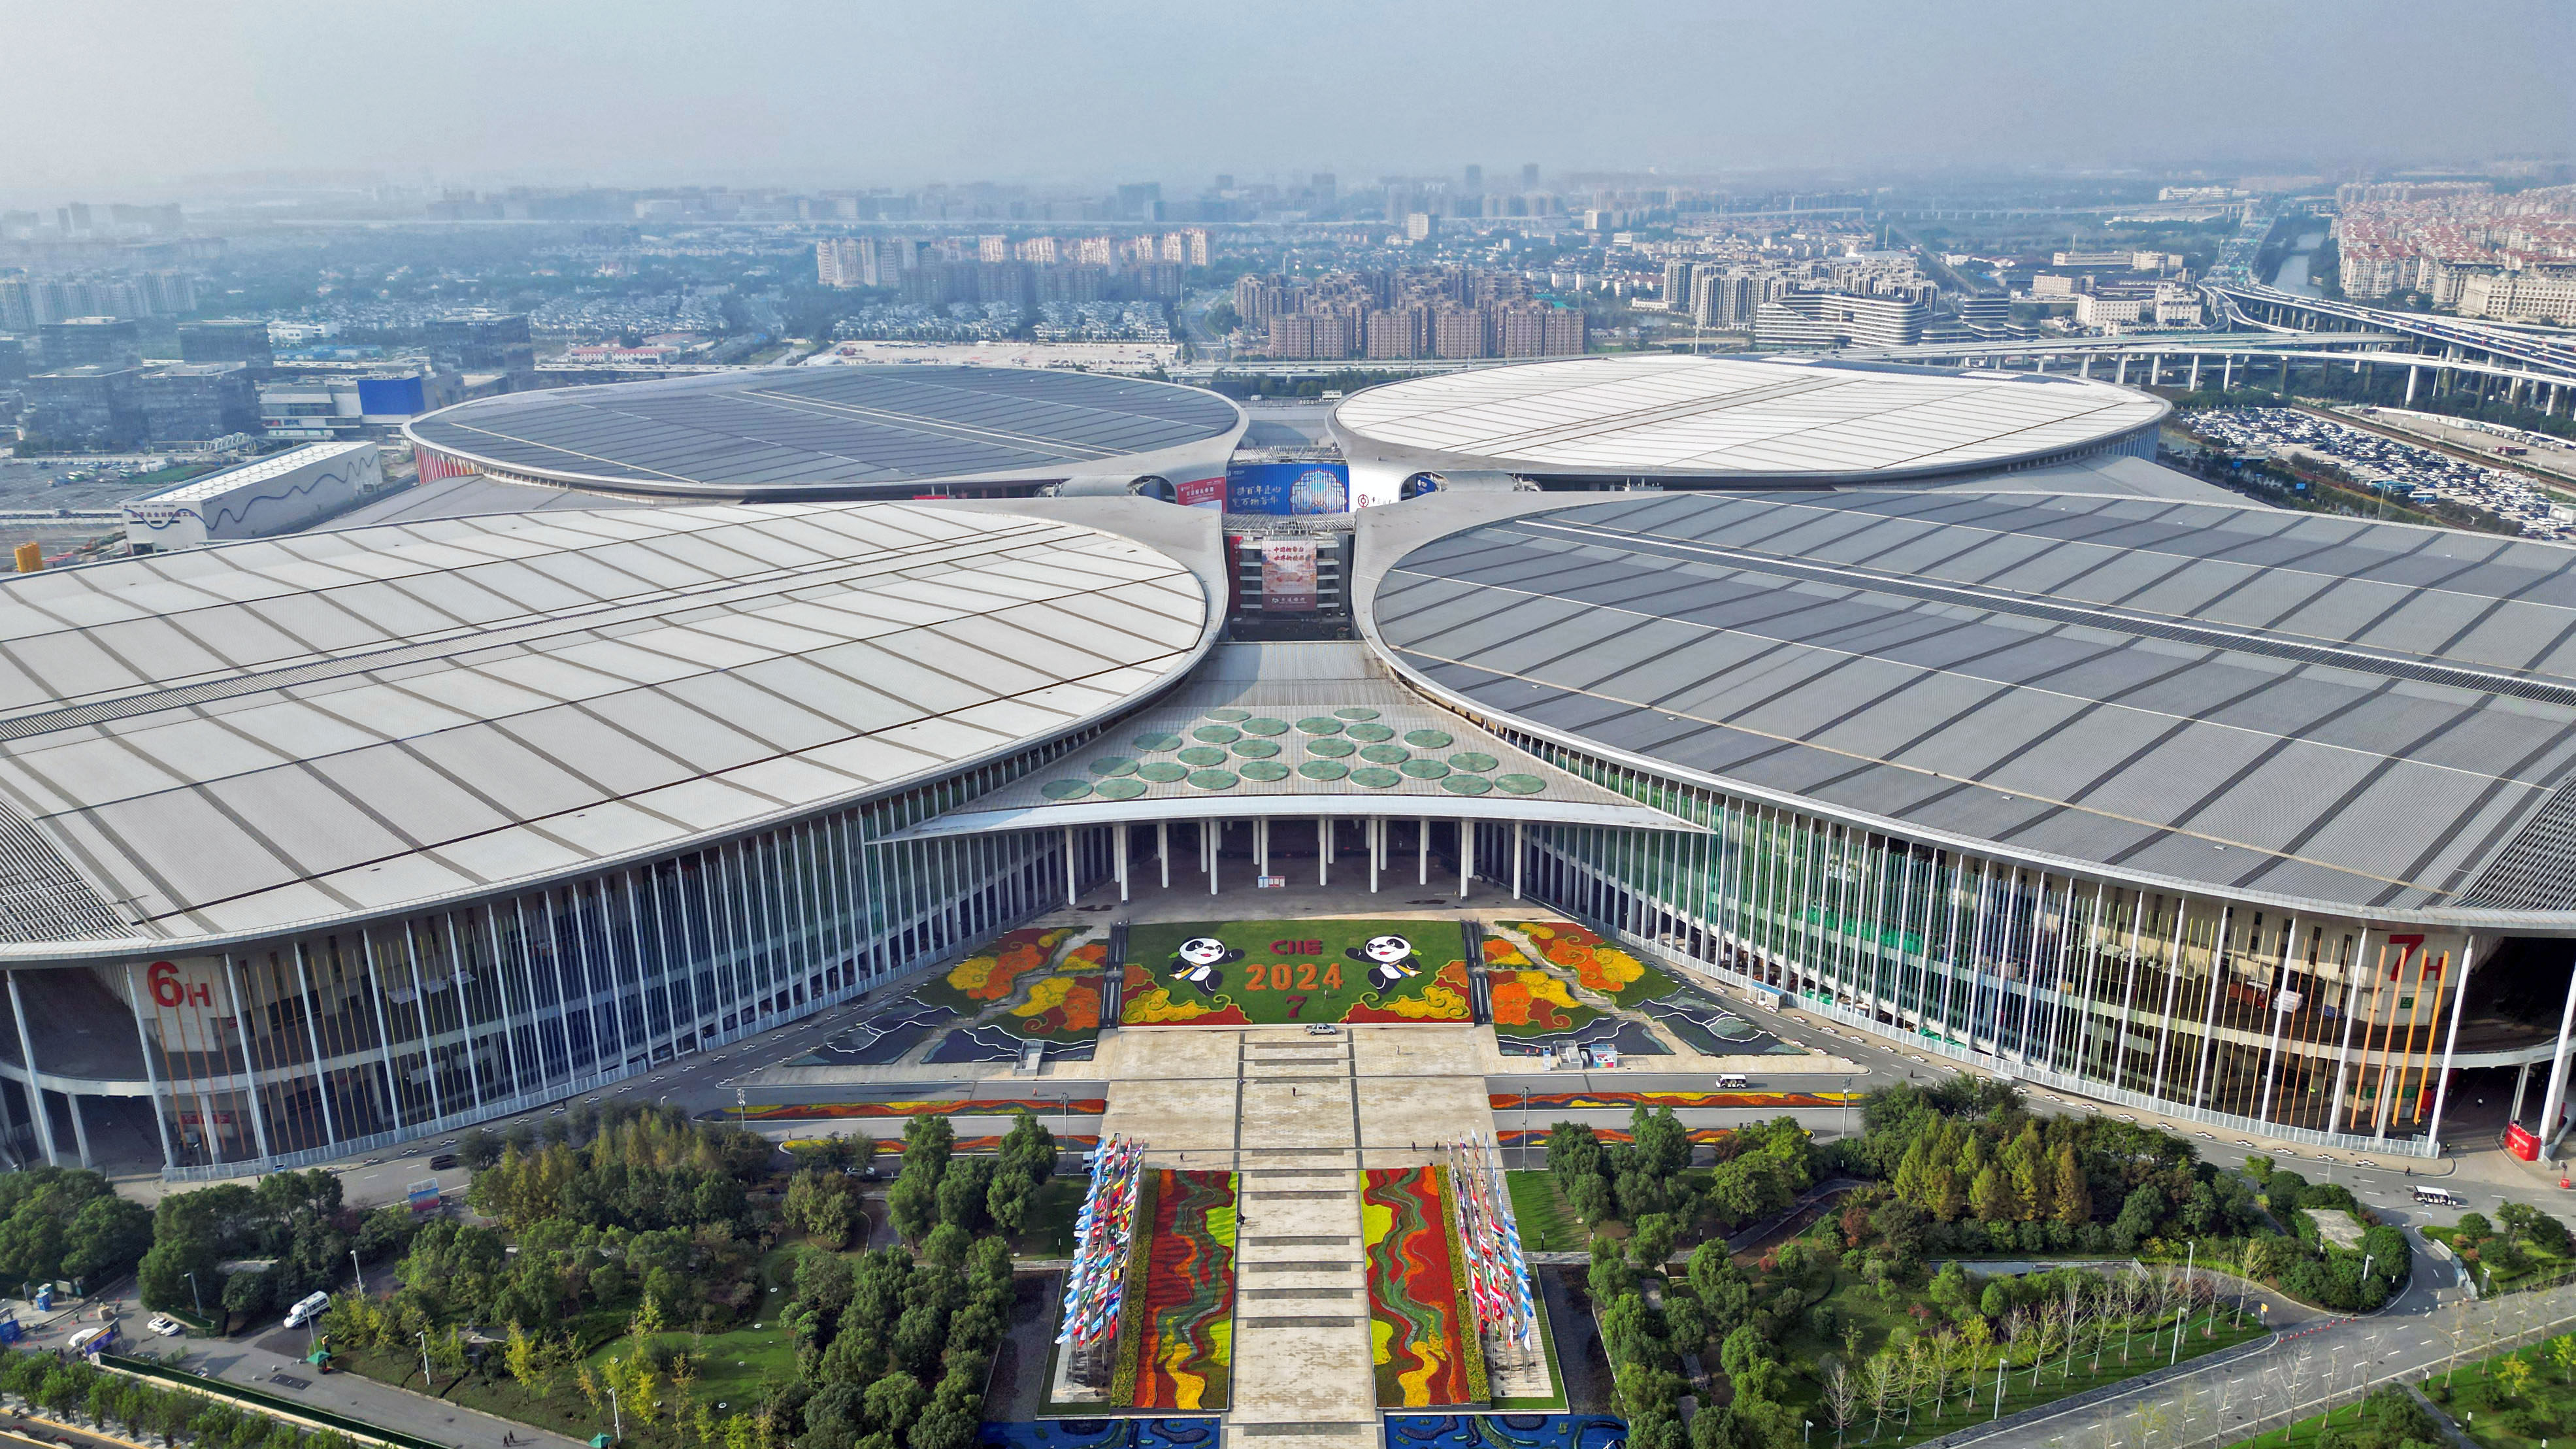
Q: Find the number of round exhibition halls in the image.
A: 4